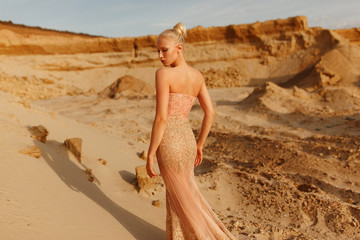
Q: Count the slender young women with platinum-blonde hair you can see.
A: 1